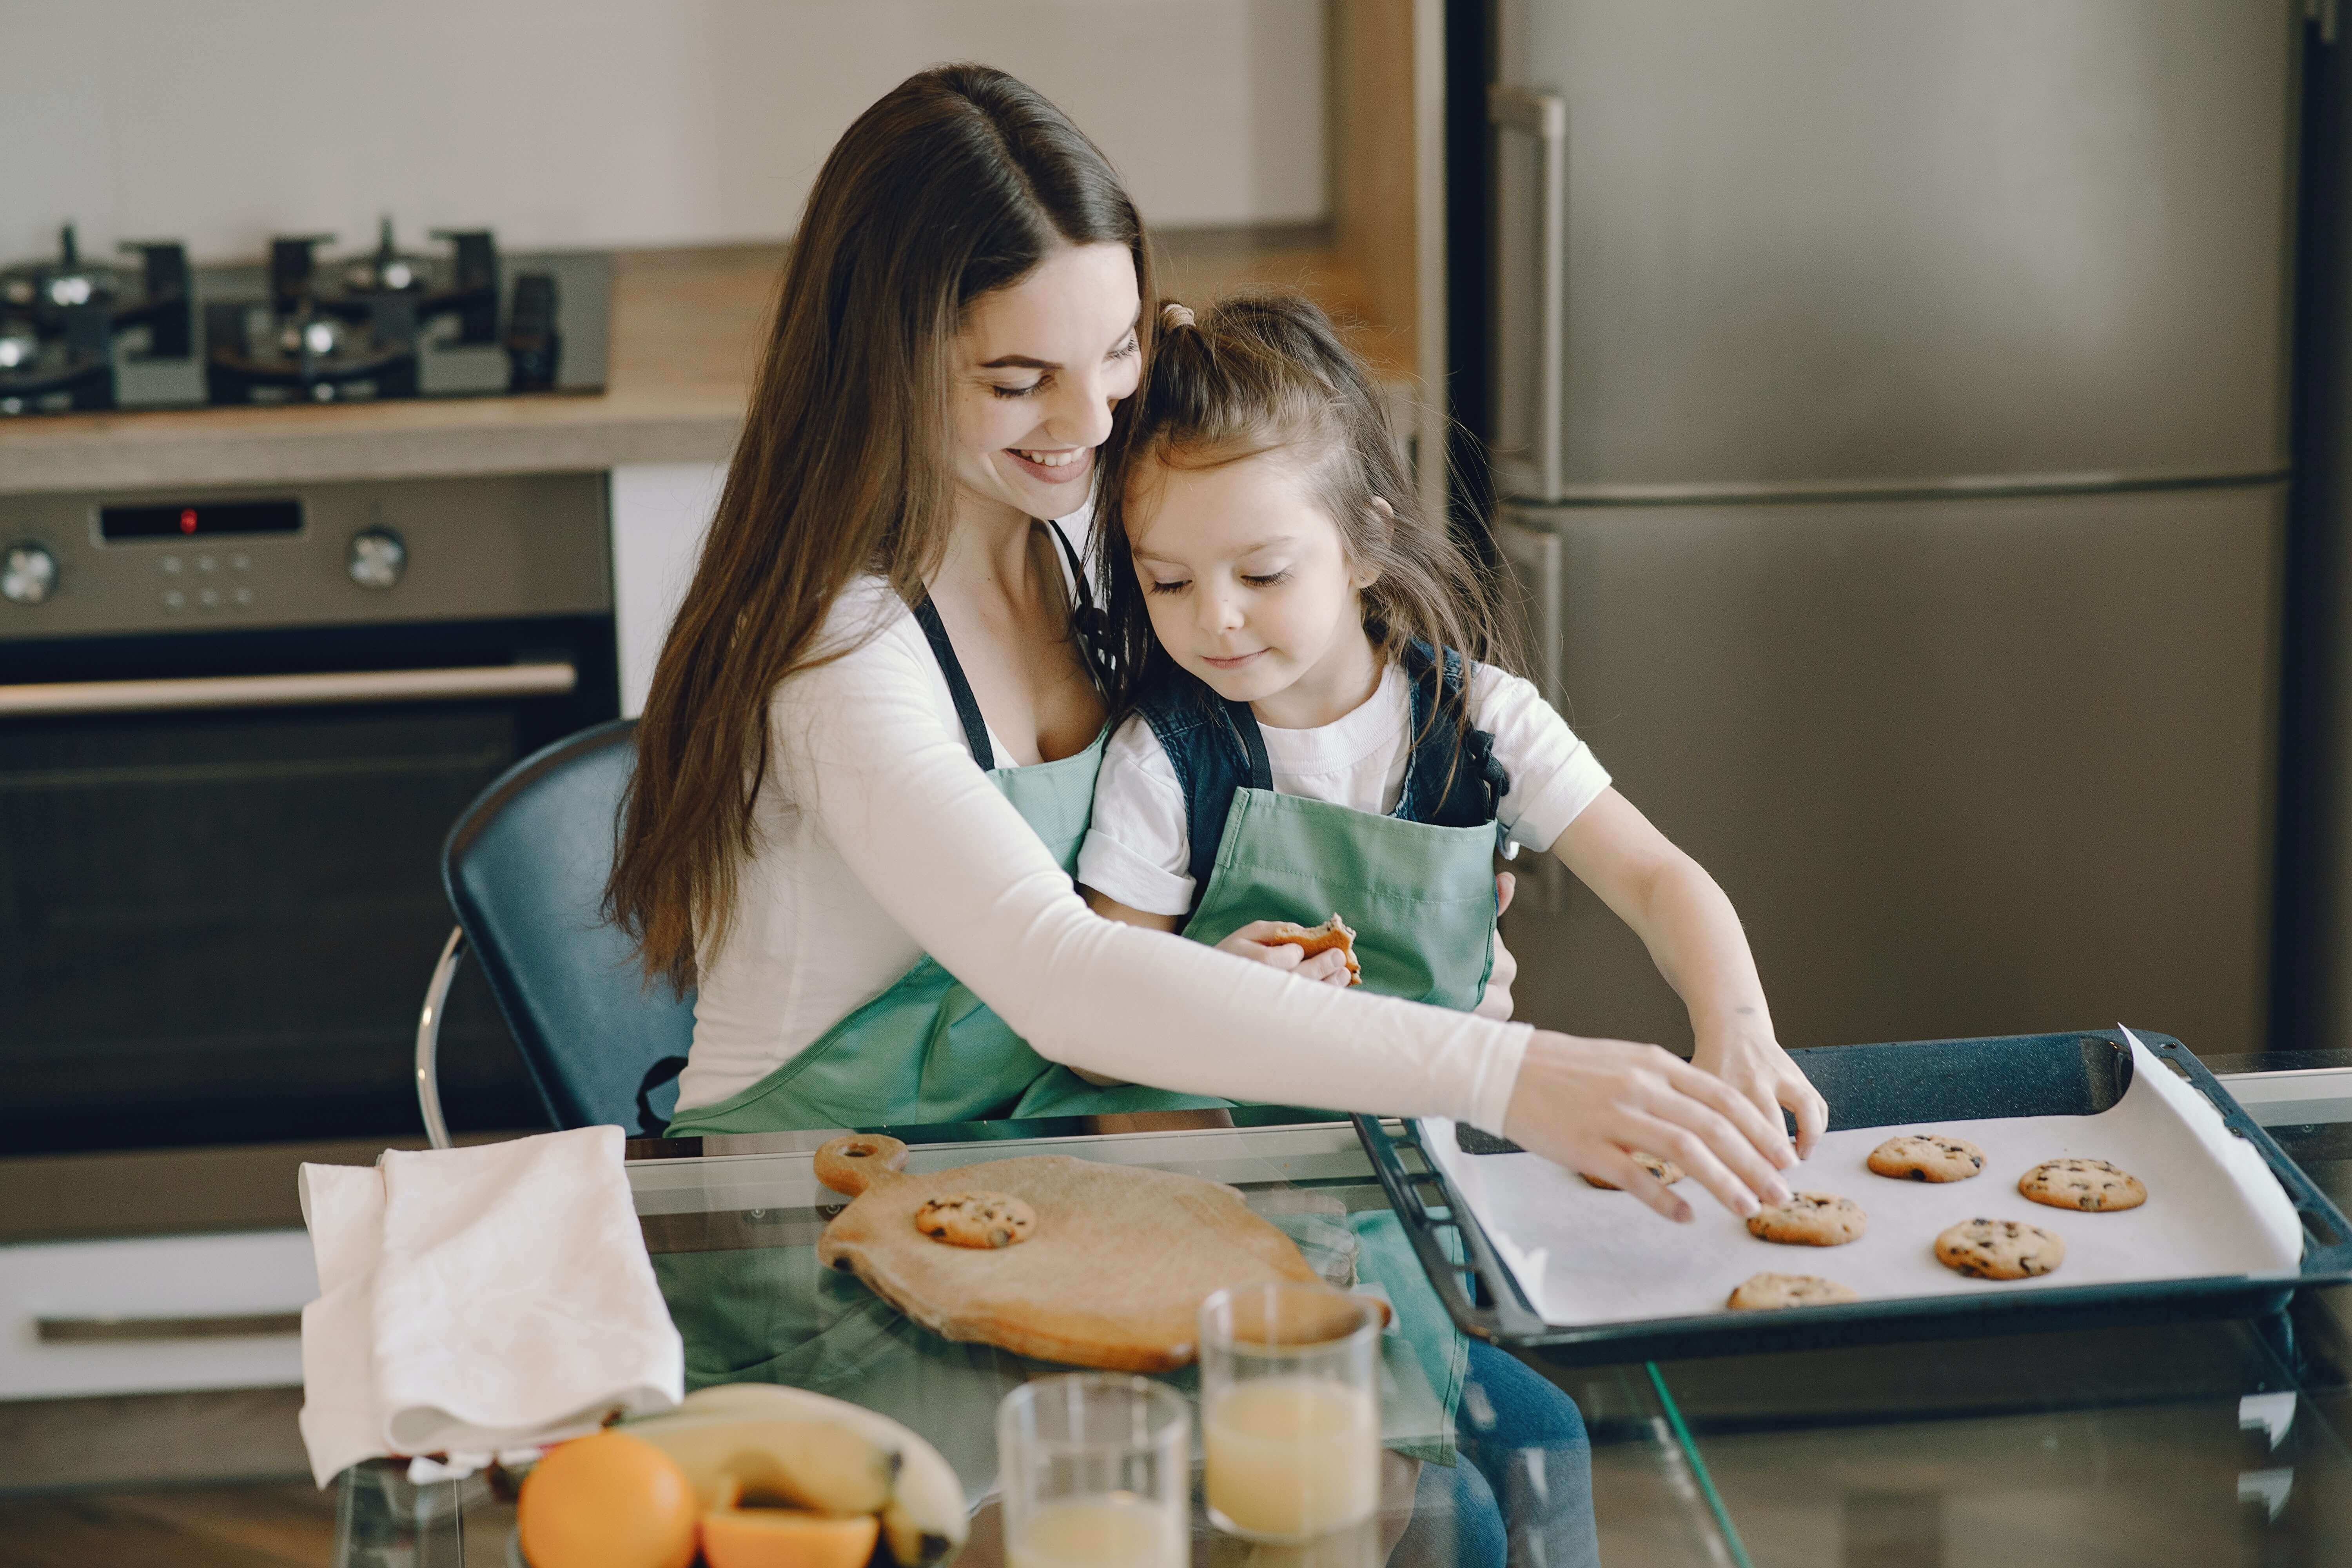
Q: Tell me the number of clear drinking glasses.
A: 2